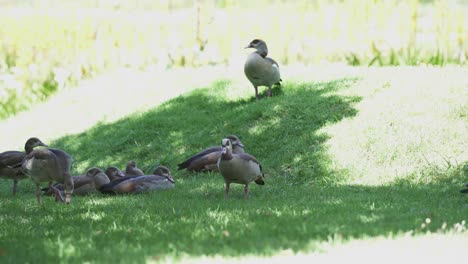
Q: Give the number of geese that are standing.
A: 4